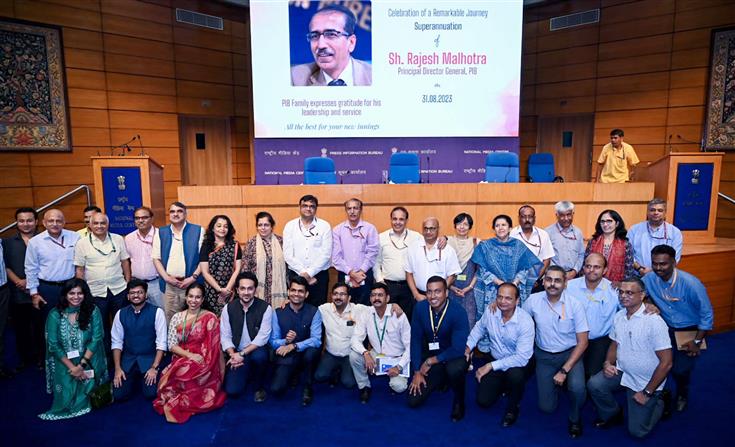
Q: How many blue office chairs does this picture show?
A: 4